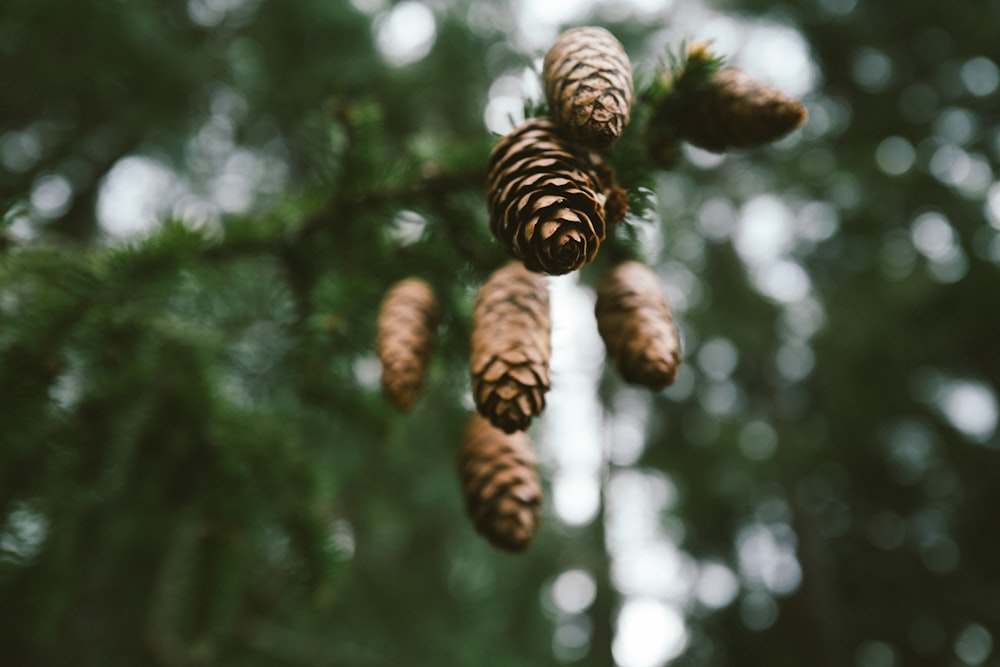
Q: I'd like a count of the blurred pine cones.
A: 4